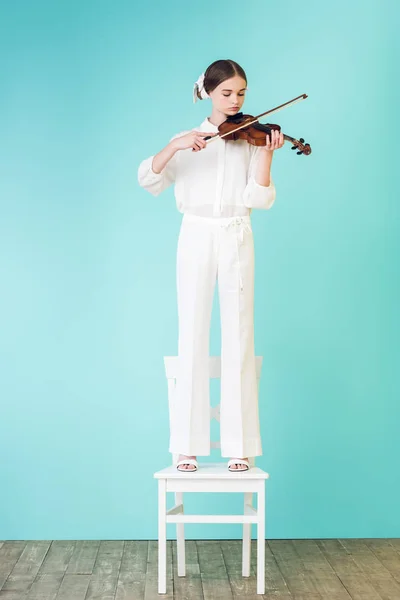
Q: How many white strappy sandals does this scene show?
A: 2